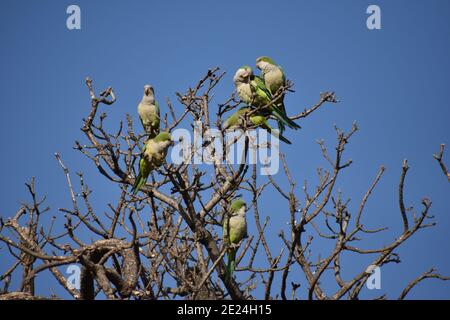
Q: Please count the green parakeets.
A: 6